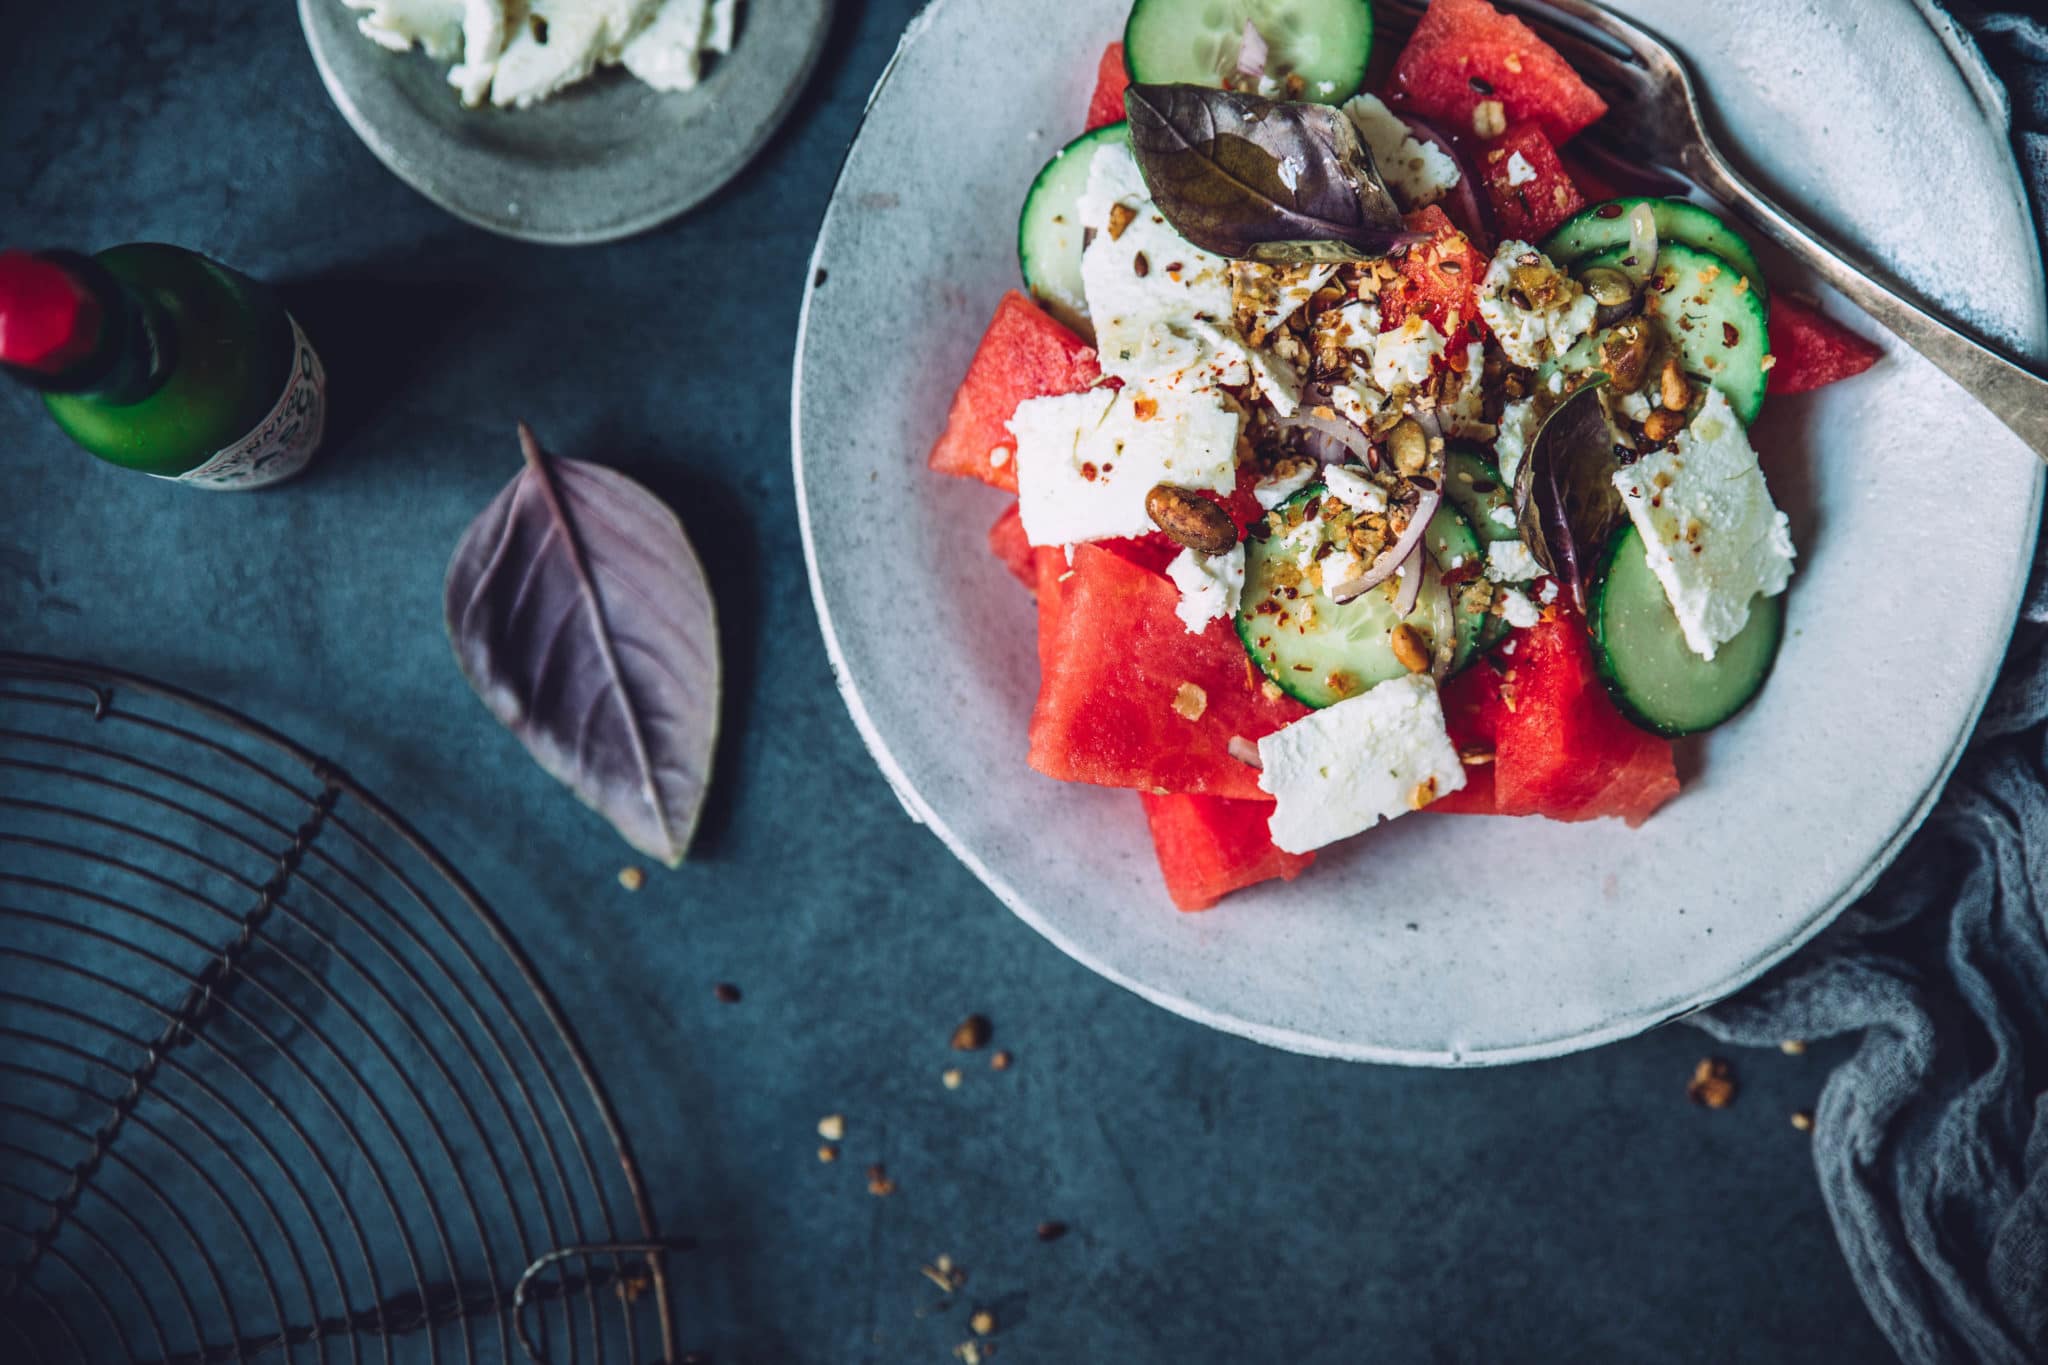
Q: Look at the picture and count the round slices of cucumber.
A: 7